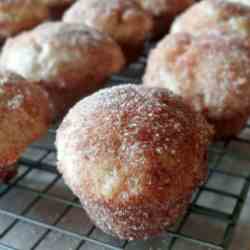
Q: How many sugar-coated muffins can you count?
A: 8